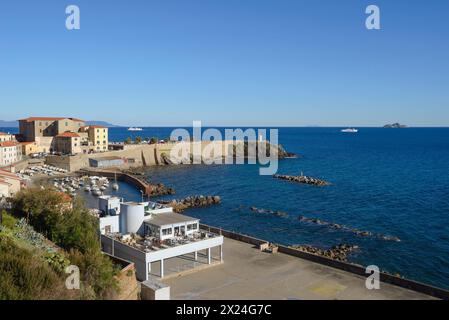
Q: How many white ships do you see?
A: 2